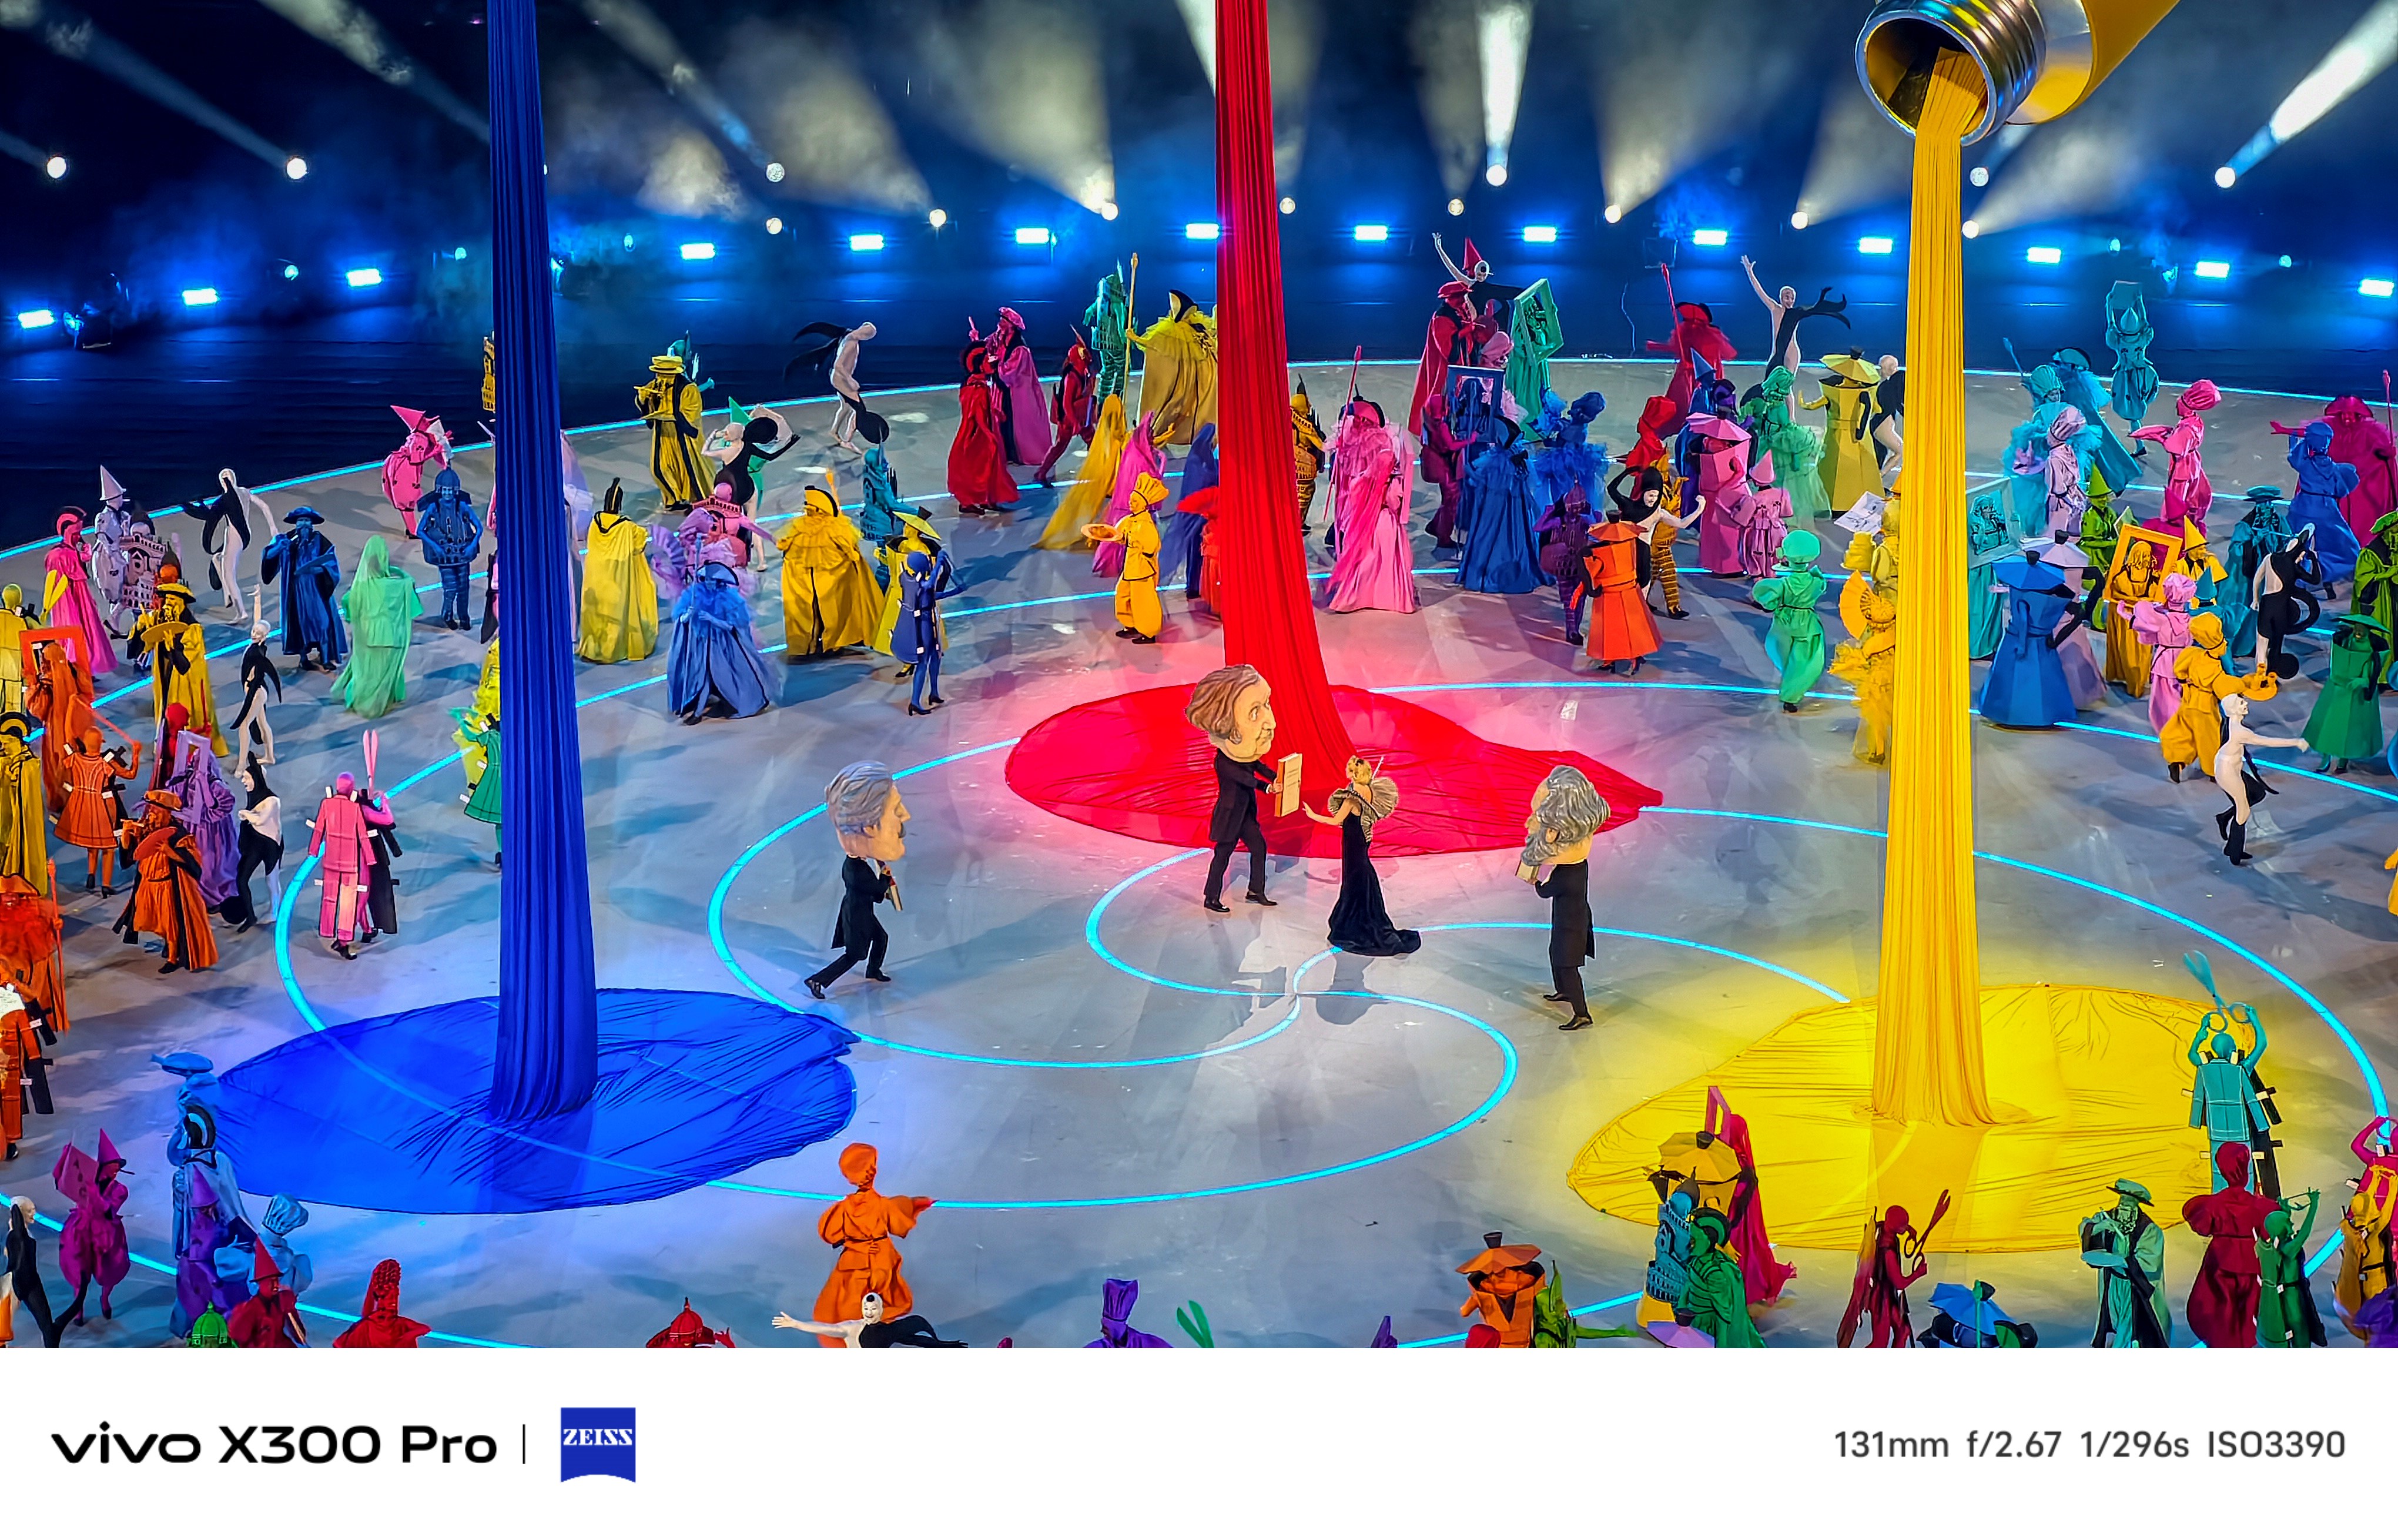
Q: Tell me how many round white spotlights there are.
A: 14